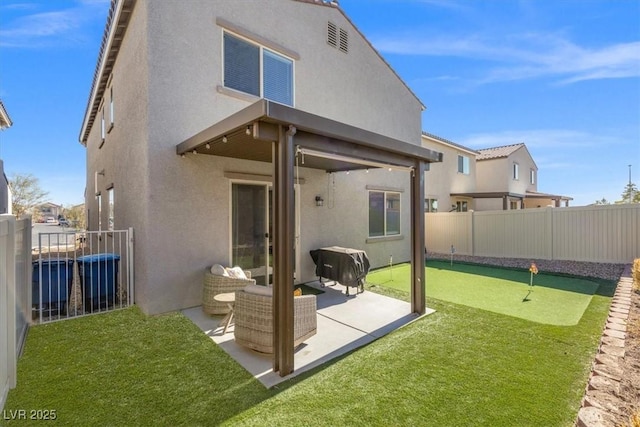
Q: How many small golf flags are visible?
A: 3